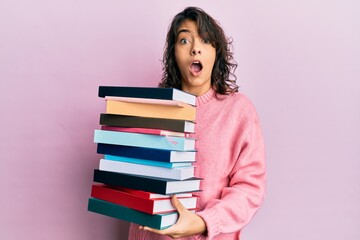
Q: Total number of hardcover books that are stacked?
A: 12